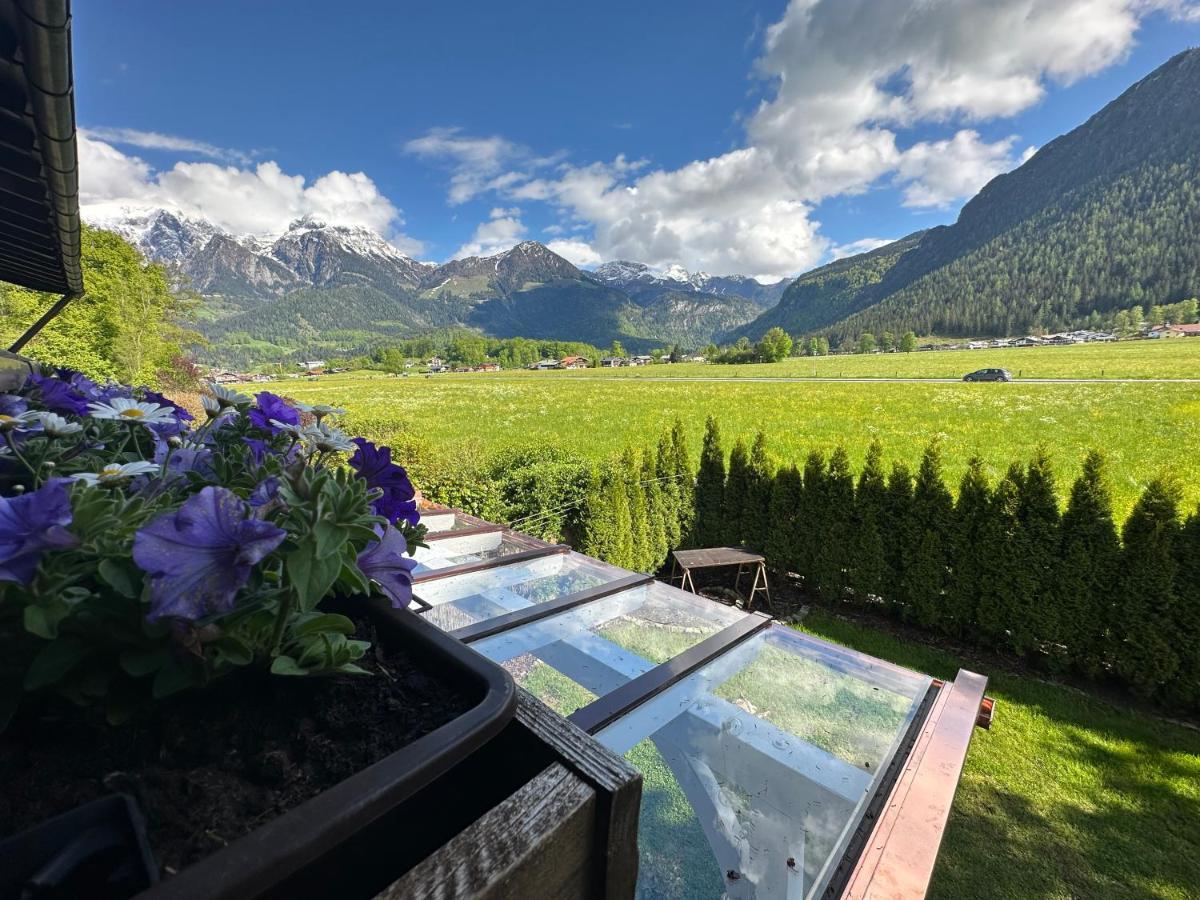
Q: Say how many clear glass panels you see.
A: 5